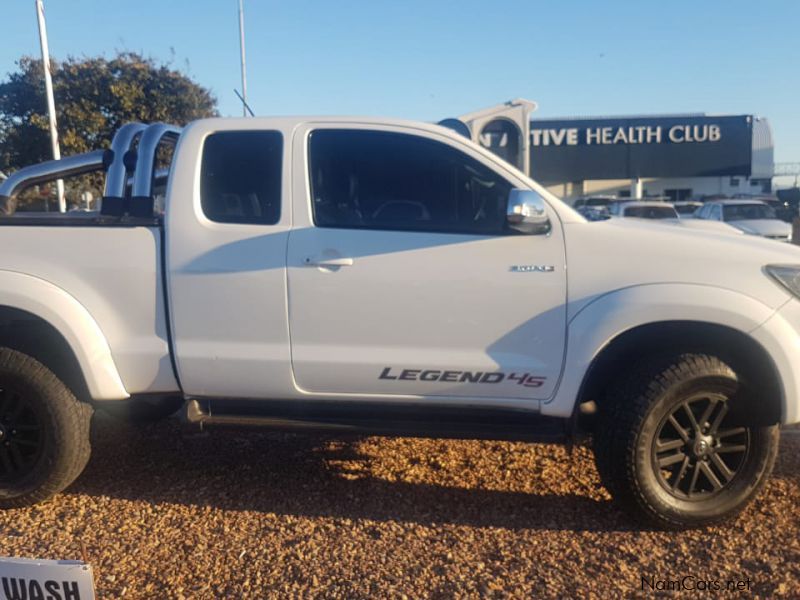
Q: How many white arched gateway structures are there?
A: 1